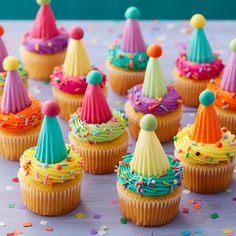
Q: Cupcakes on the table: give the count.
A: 12